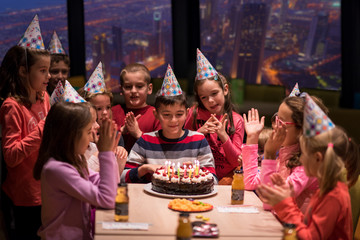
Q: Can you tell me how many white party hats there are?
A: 9